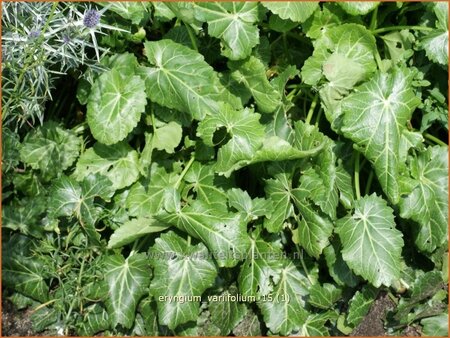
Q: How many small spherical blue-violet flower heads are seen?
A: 3